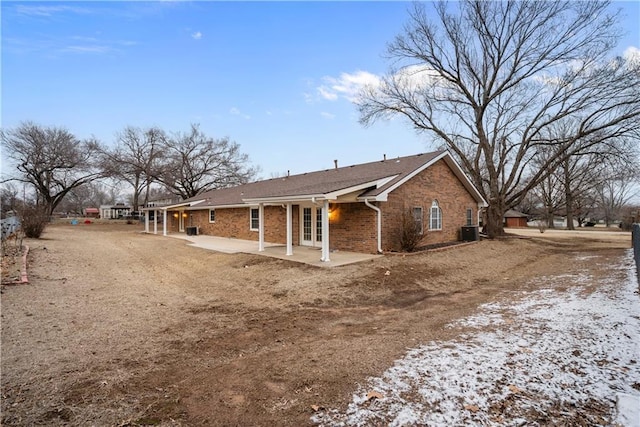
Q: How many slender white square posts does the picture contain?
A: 6